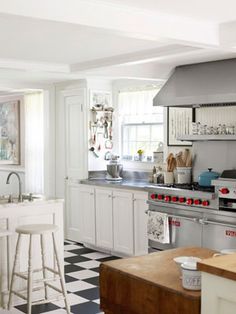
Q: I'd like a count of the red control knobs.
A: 9